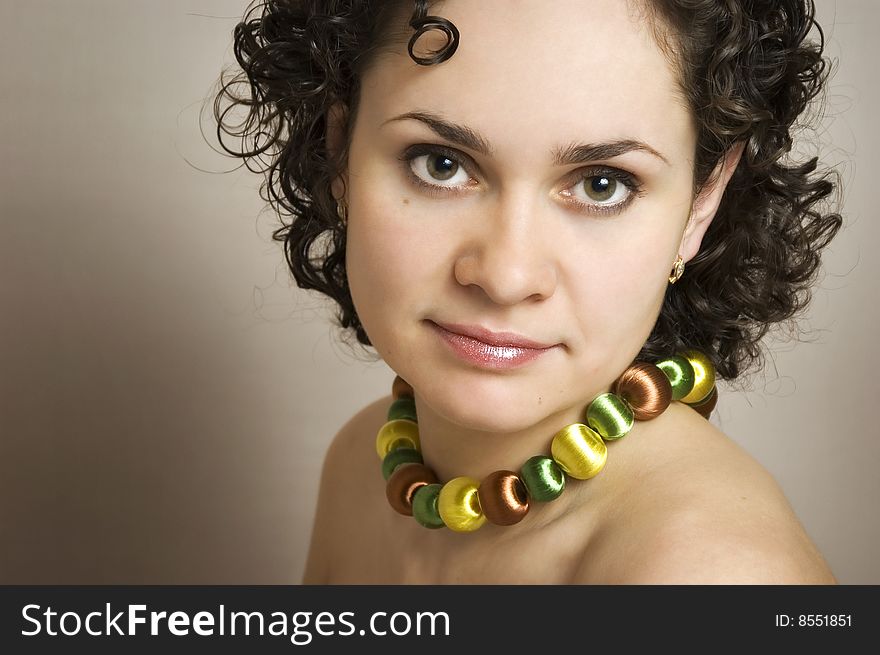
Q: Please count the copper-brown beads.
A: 5